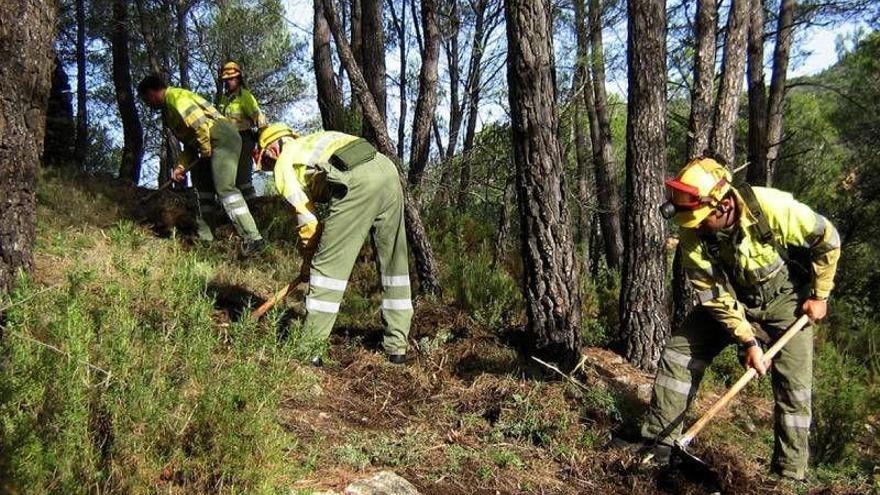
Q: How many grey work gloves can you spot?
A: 0